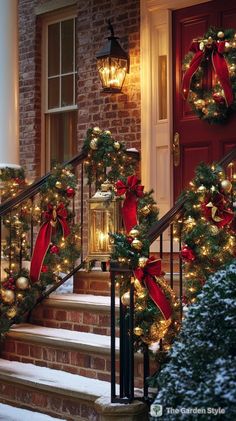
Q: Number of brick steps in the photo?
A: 4